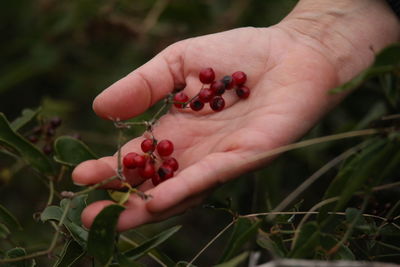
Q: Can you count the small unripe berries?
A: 0